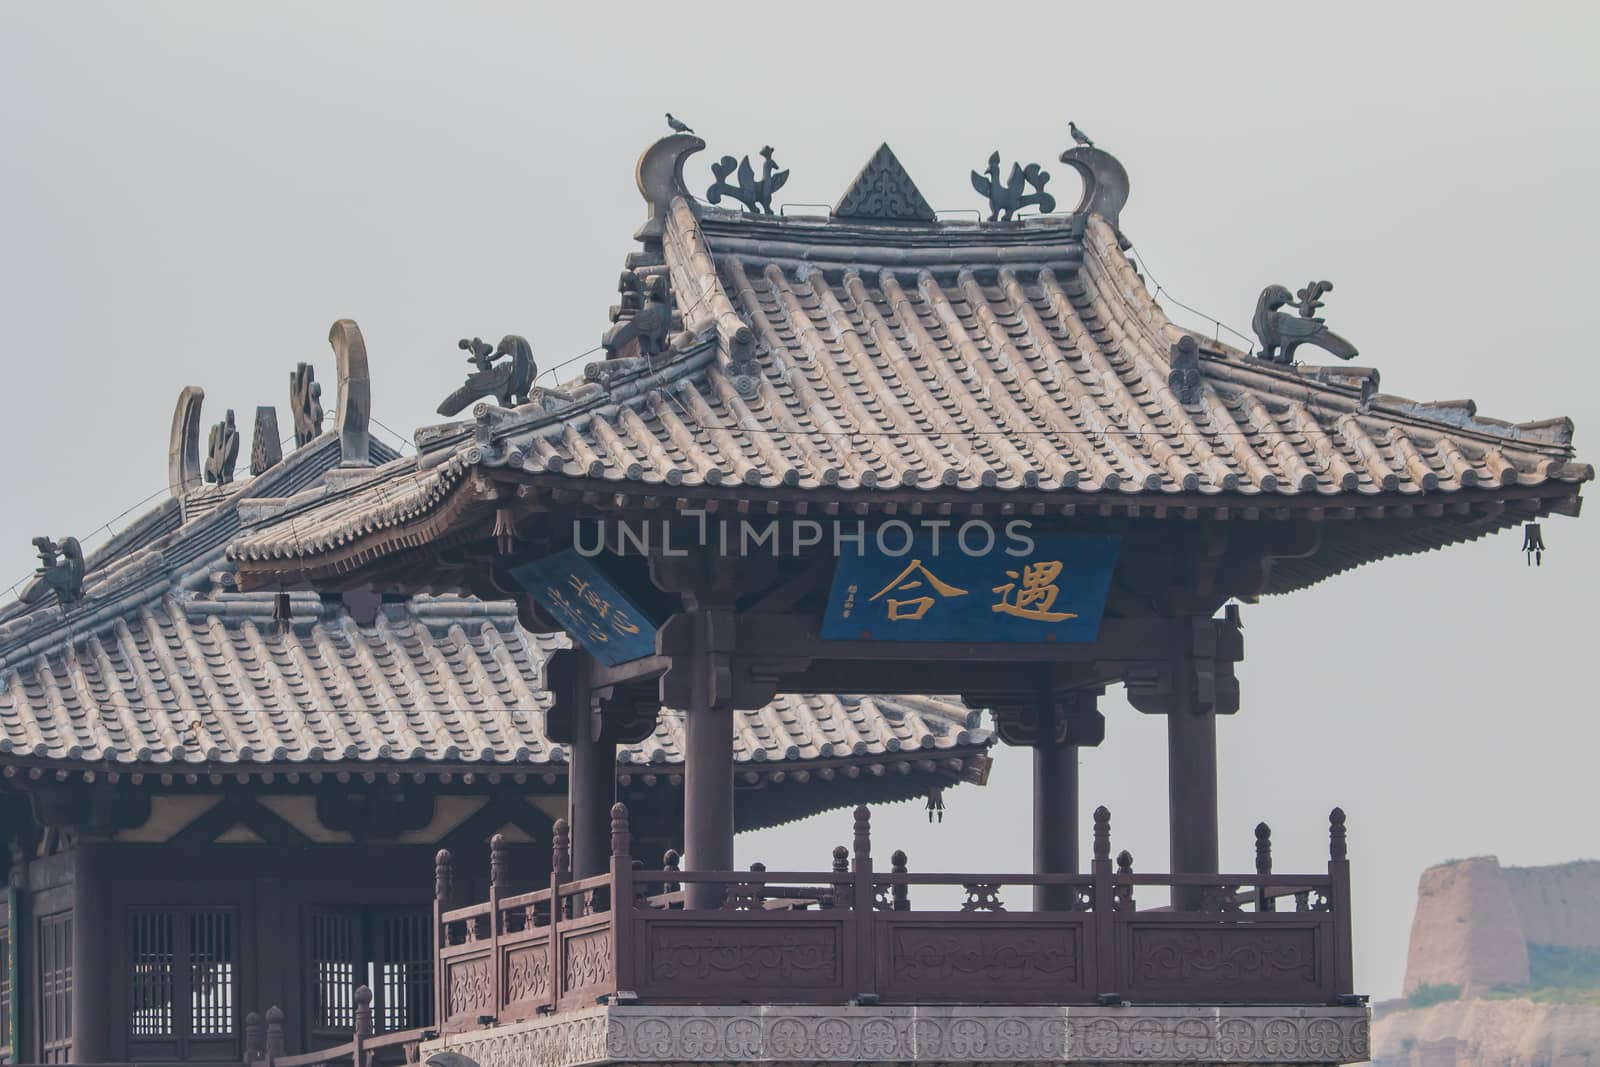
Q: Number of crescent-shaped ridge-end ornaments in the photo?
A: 4